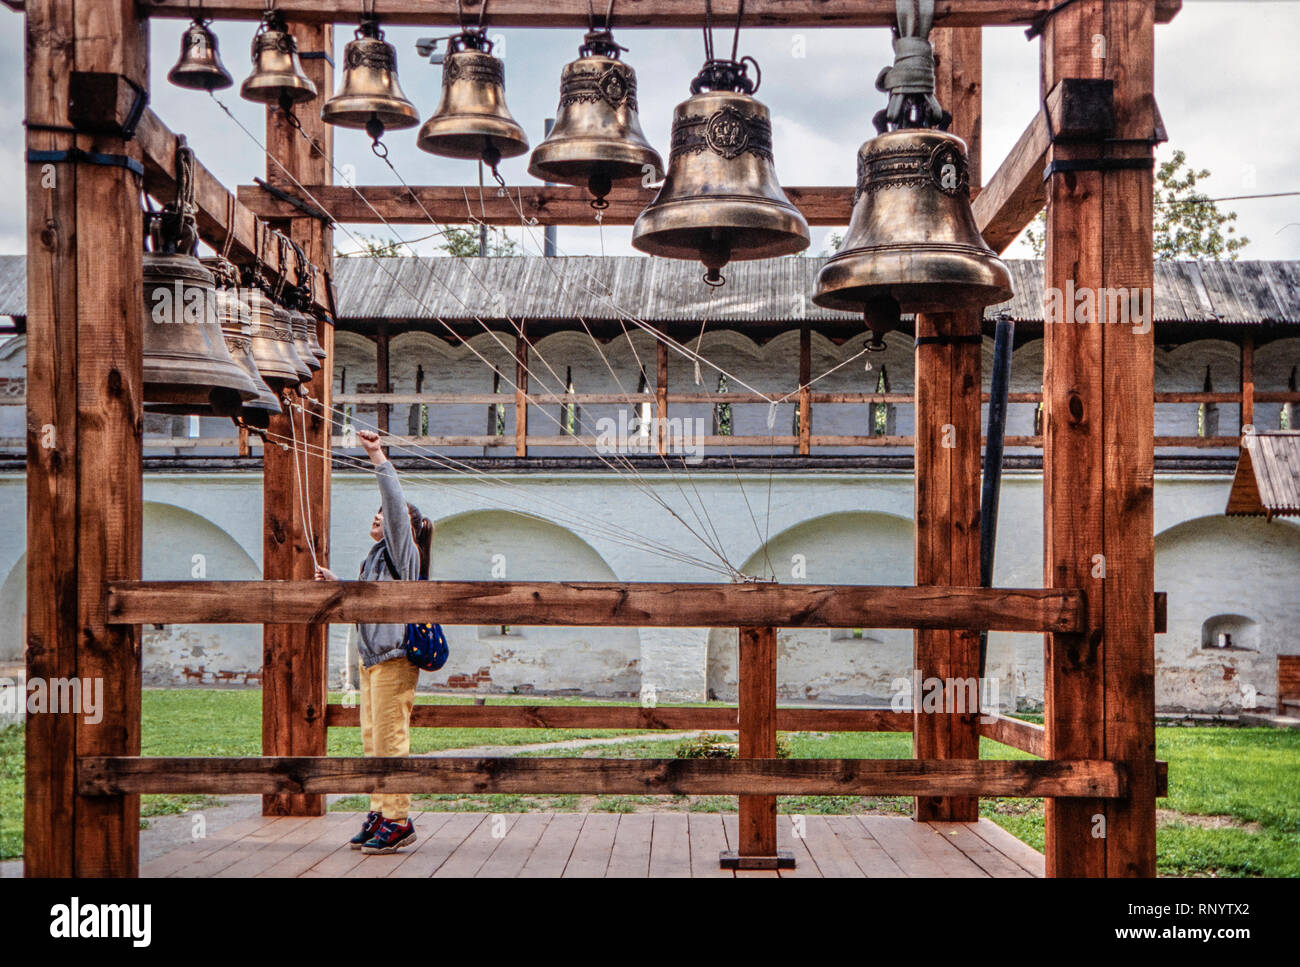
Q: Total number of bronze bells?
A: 13